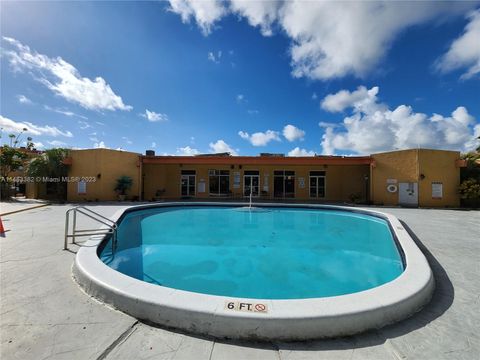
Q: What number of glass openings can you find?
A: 5